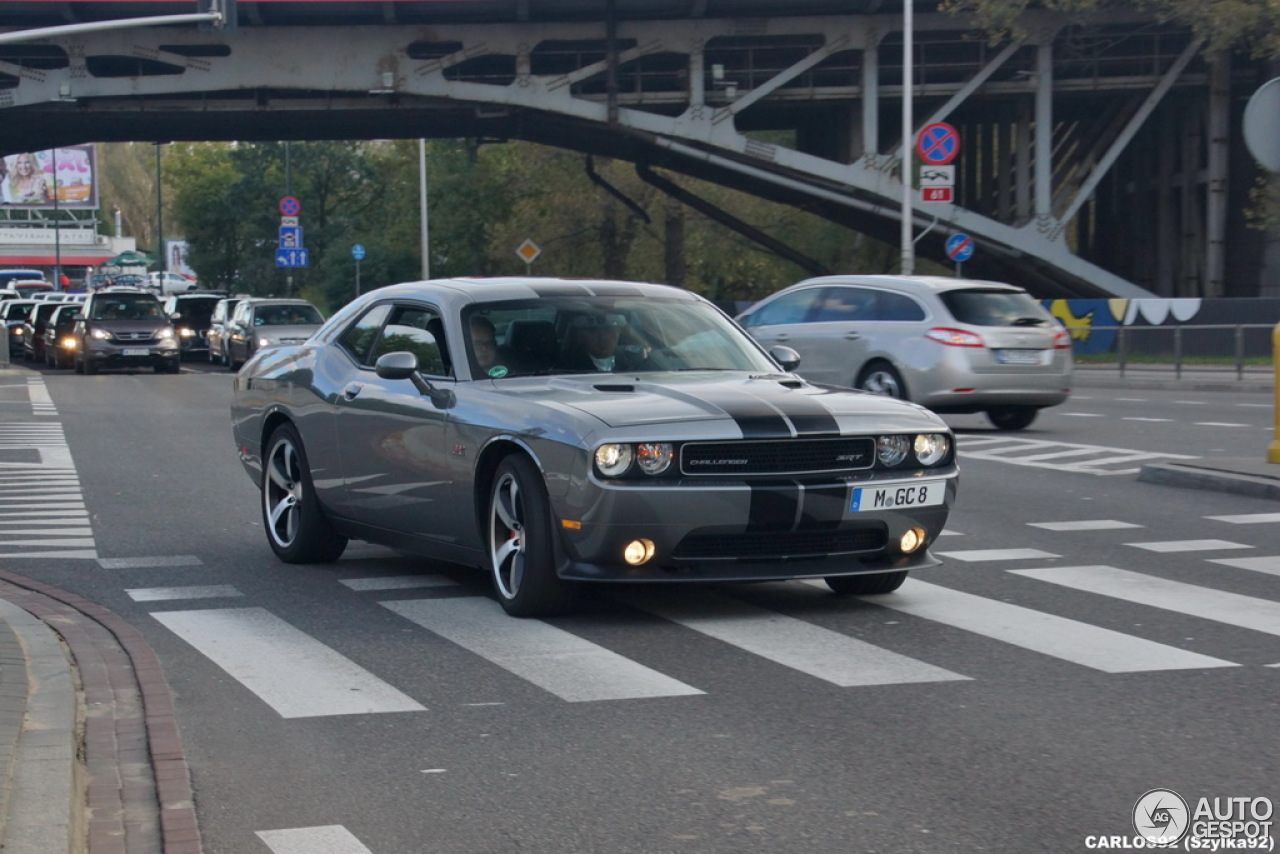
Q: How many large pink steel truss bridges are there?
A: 0